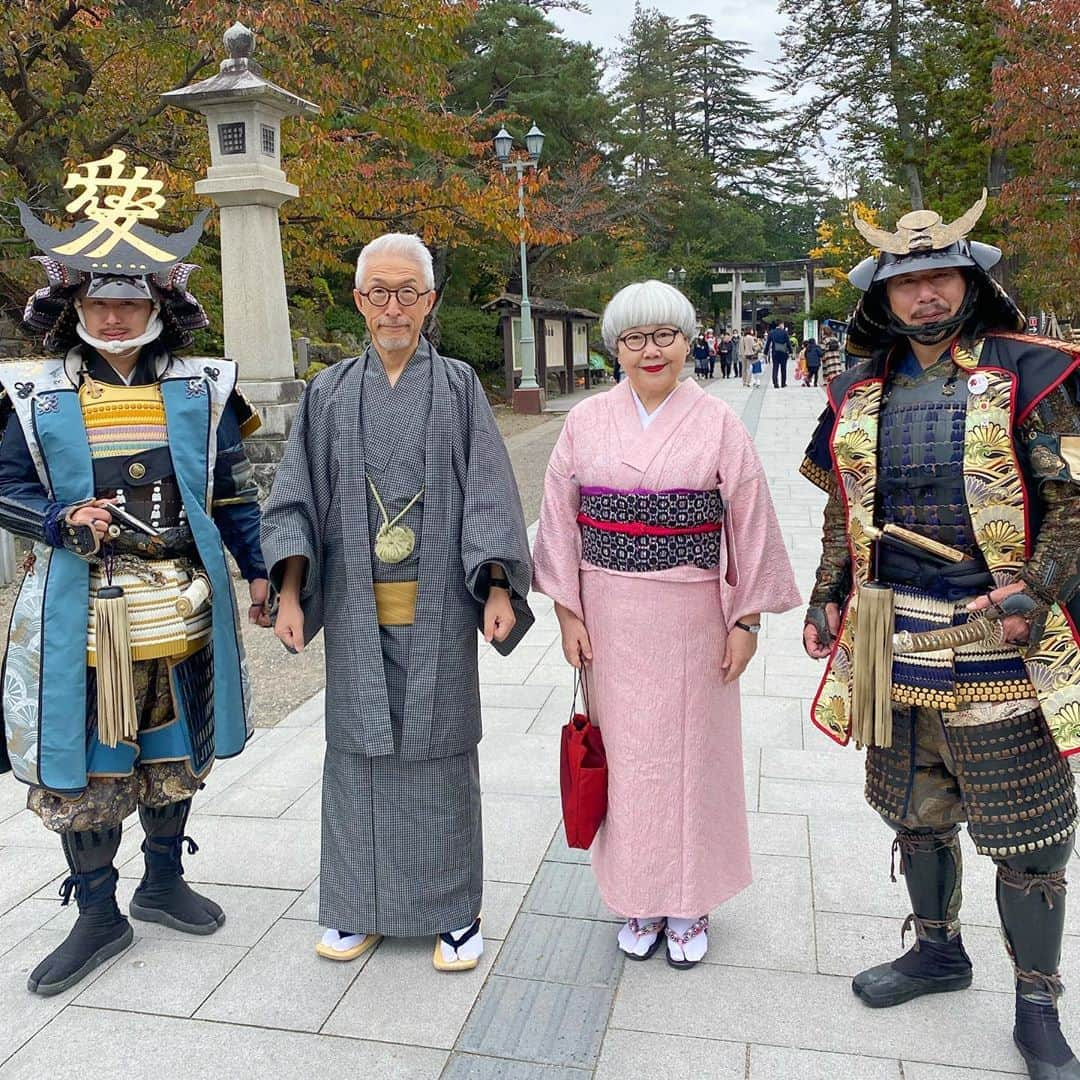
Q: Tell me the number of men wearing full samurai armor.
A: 2